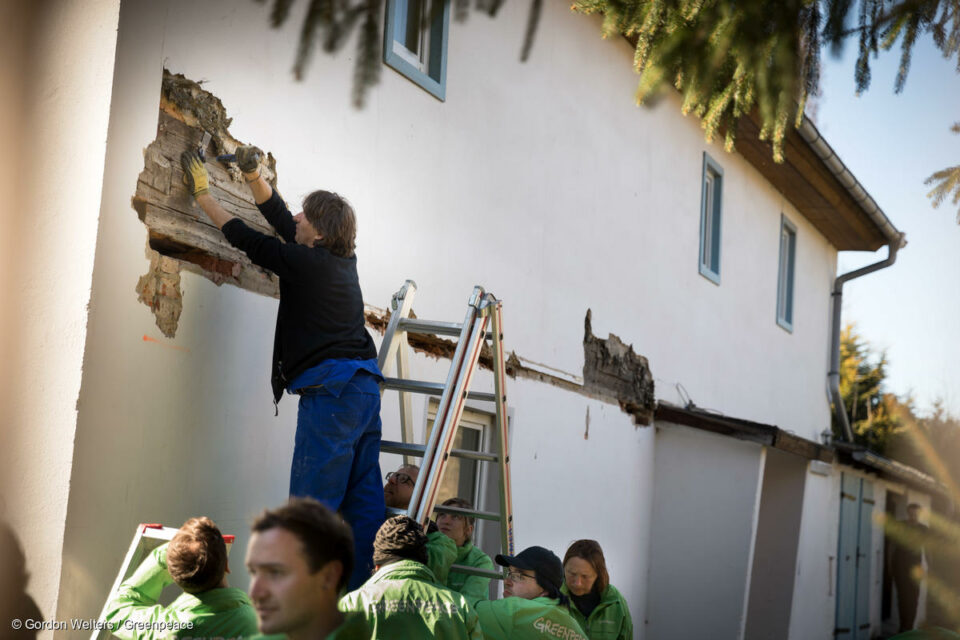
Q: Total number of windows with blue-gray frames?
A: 3